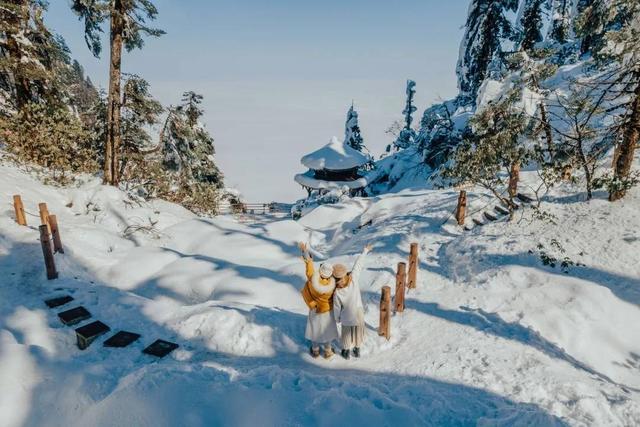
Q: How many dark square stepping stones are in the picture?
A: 5